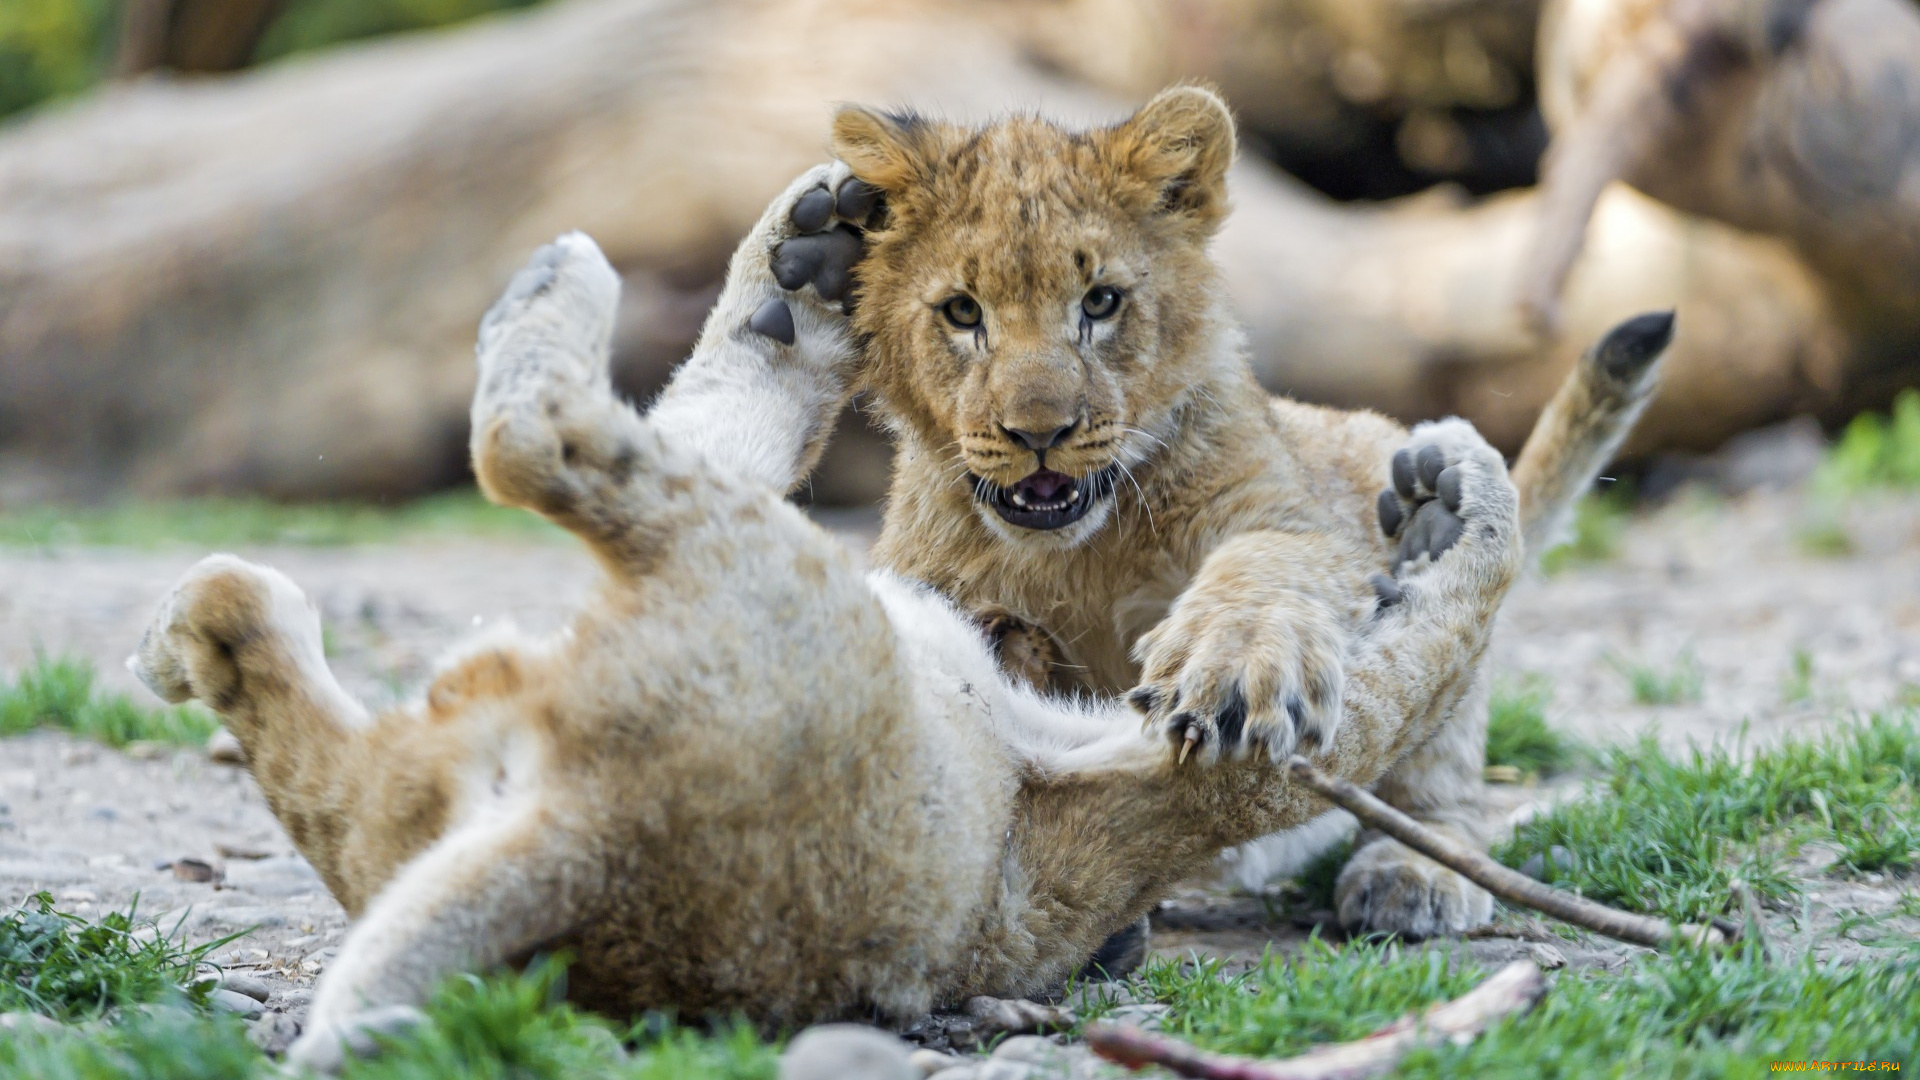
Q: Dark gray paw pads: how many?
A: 10